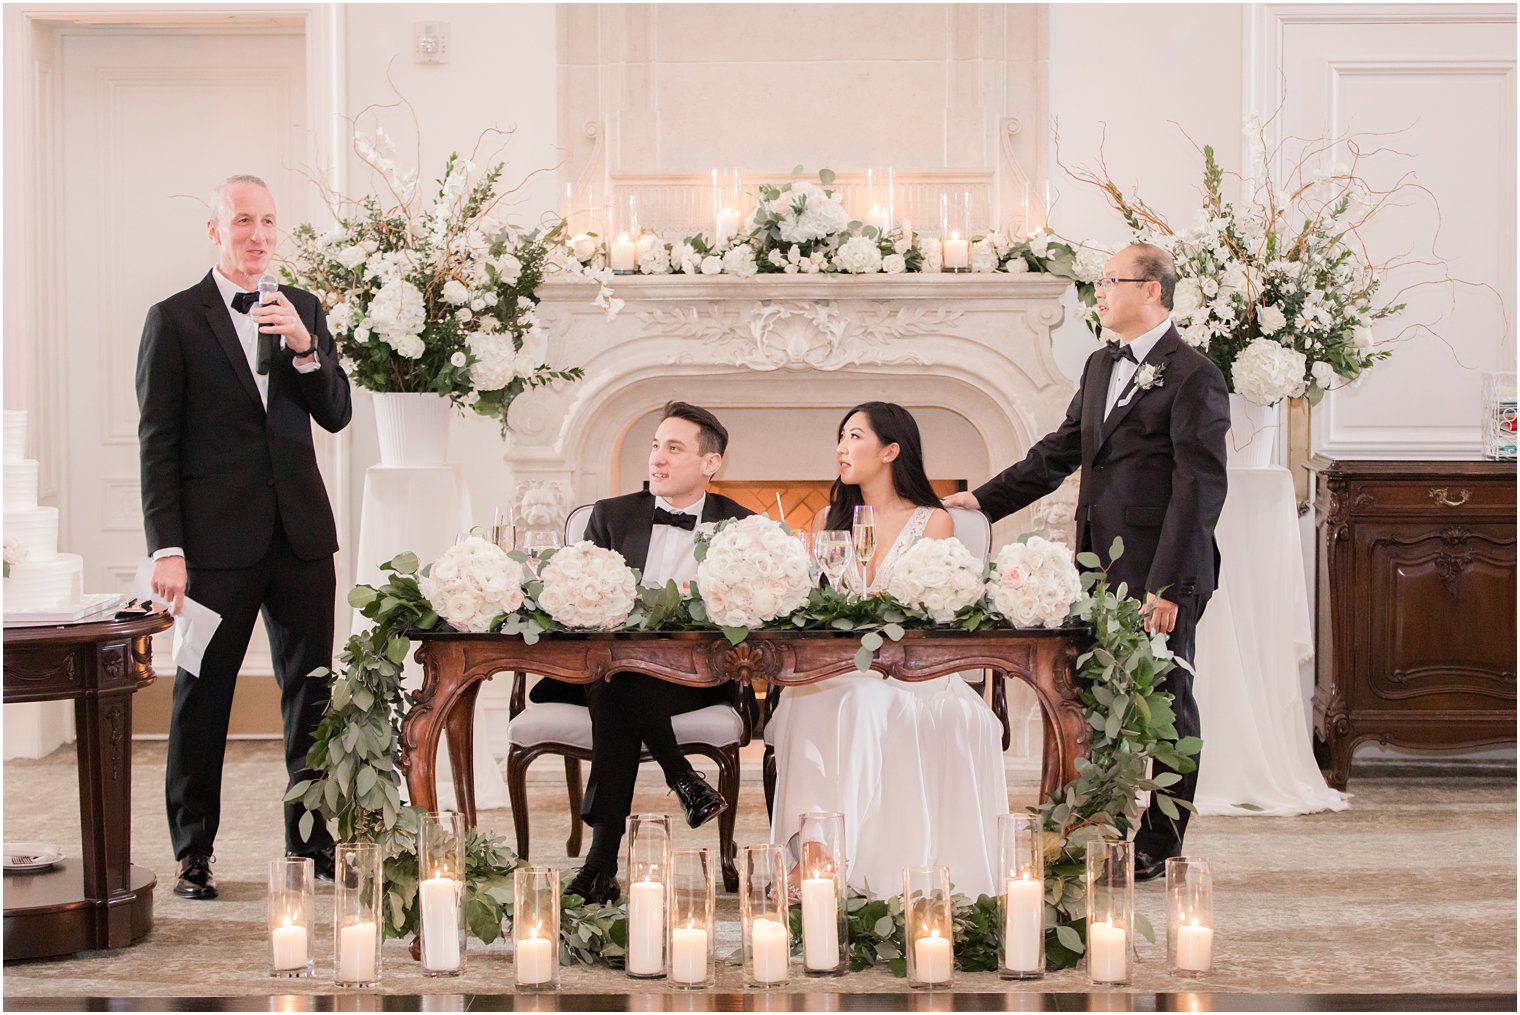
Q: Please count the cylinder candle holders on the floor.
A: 12